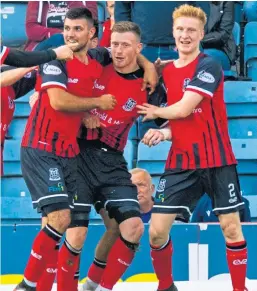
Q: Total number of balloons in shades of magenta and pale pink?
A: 0